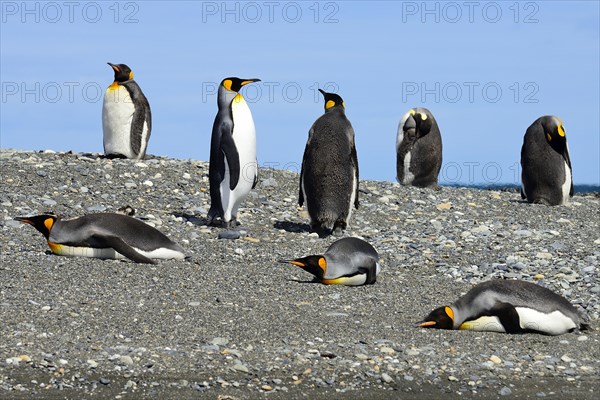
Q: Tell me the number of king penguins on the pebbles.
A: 8